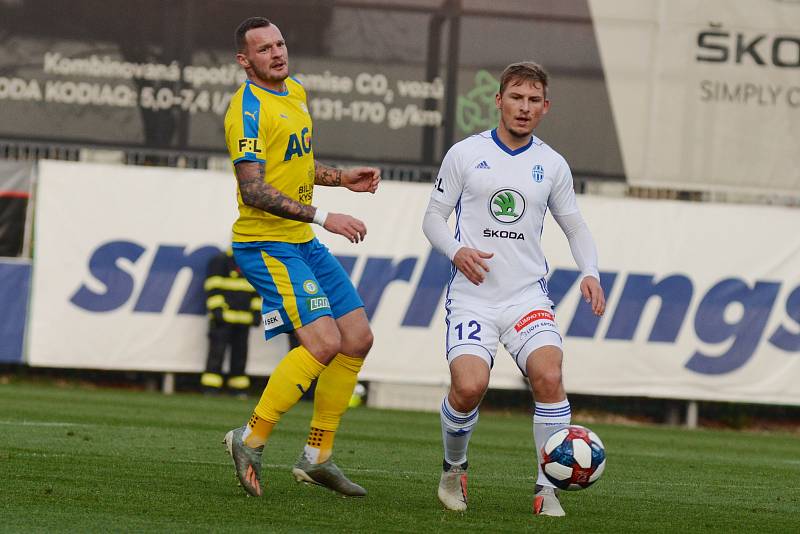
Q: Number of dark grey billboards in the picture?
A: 1